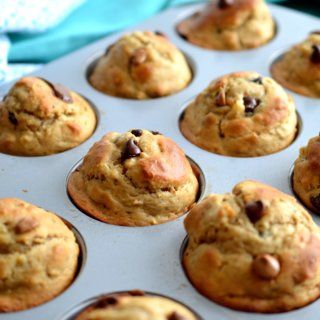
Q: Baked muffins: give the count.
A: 10